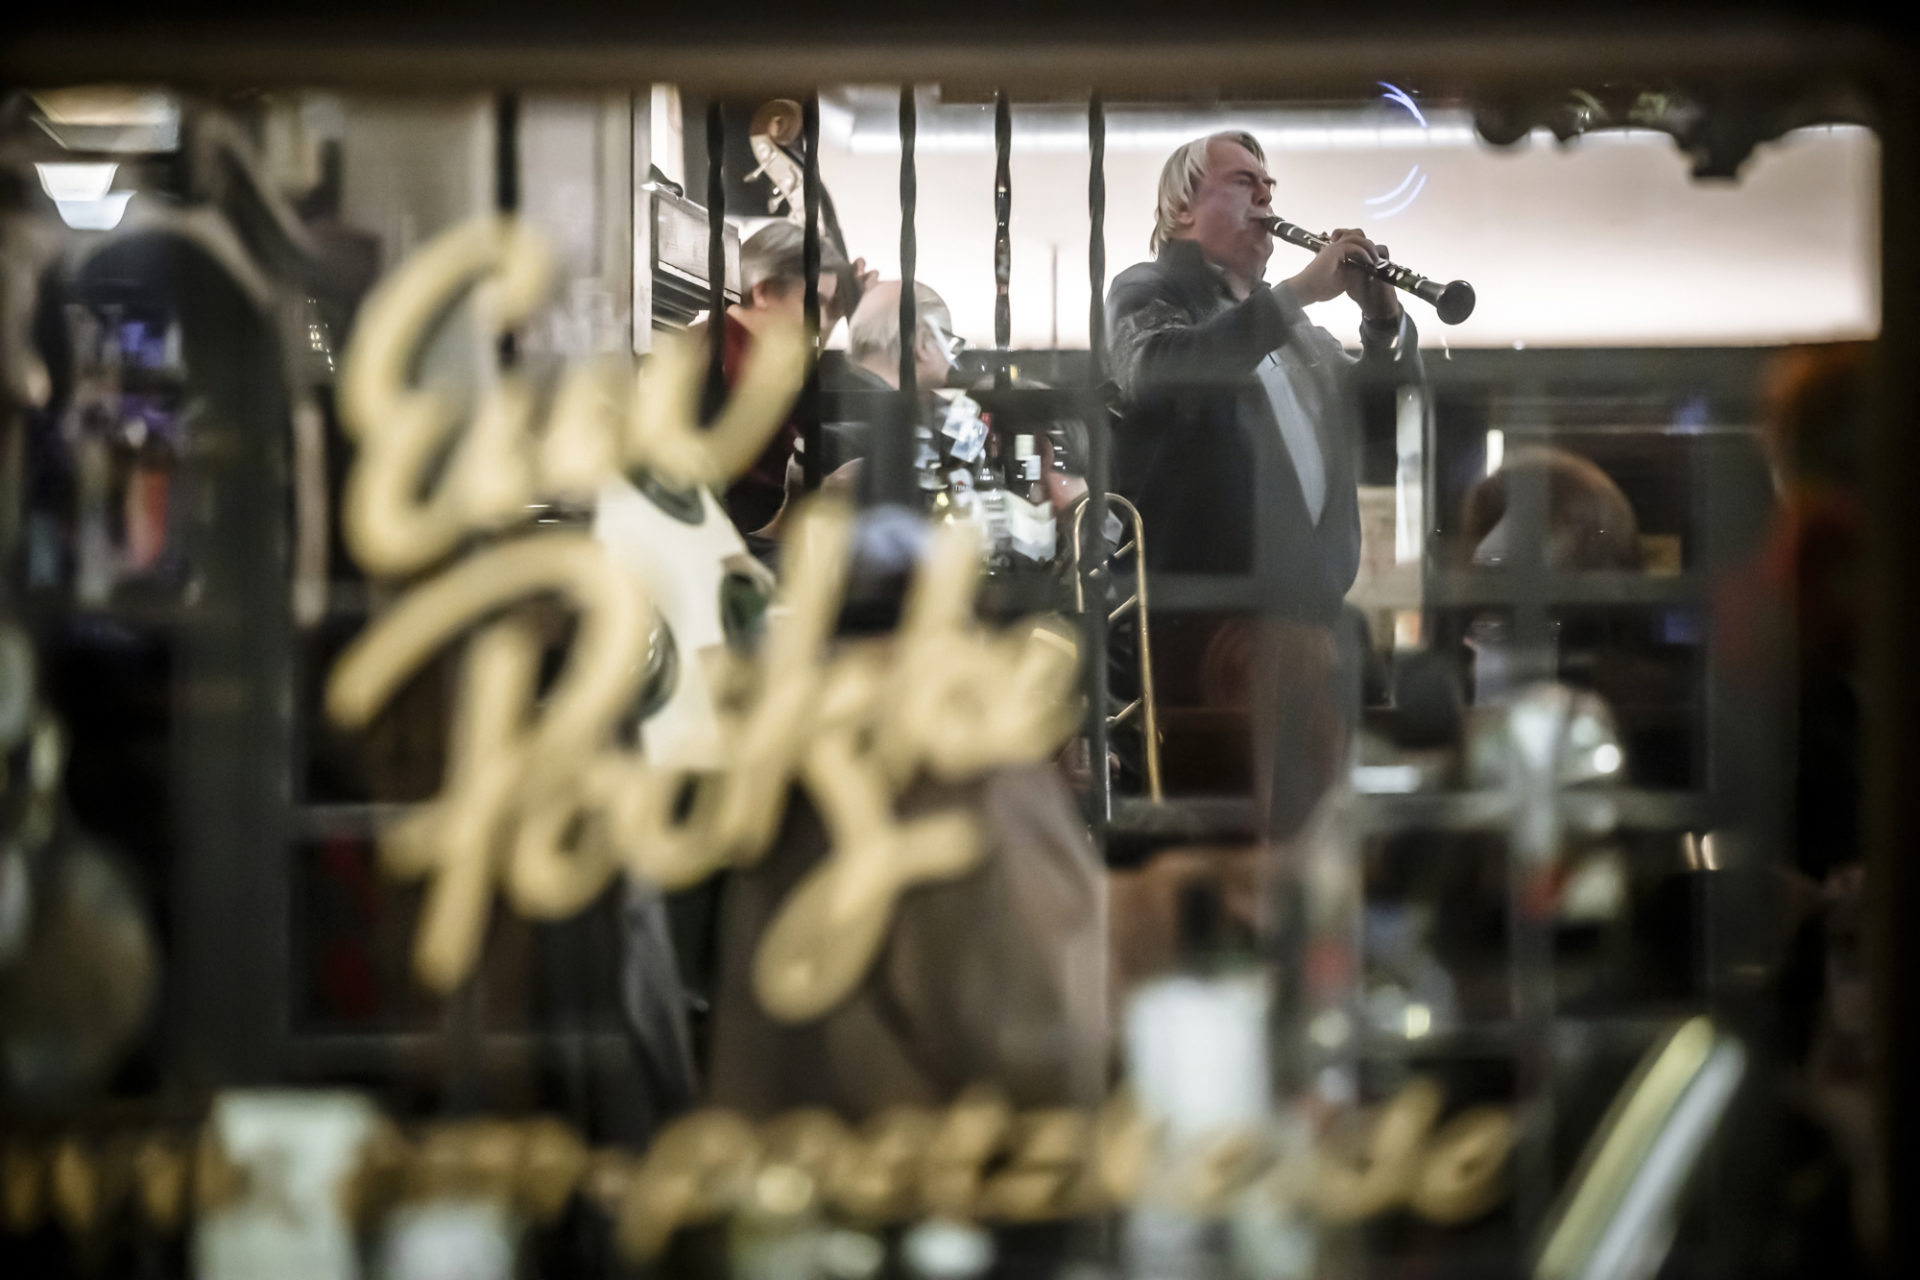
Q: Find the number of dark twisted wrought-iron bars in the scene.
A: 5